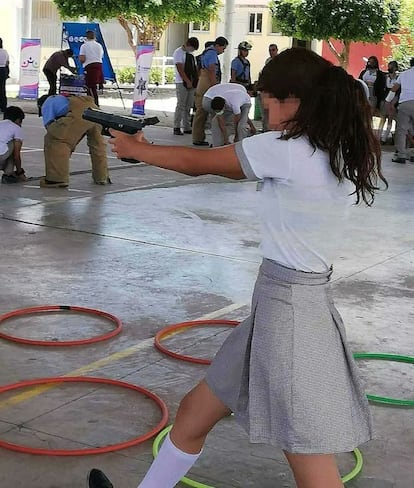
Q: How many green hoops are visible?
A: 2